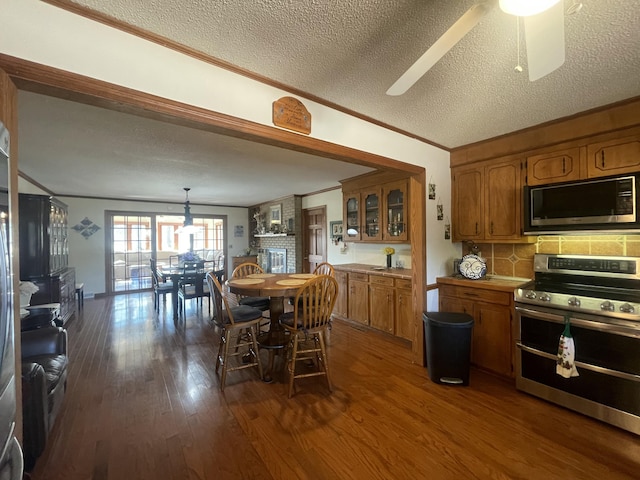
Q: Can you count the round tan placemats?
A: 4